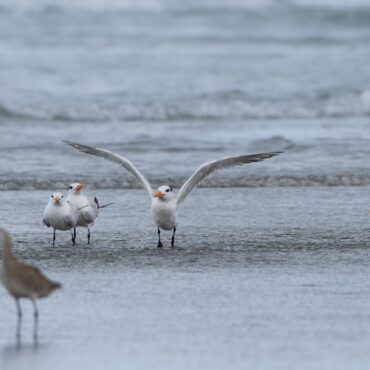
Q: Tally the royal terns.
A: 3